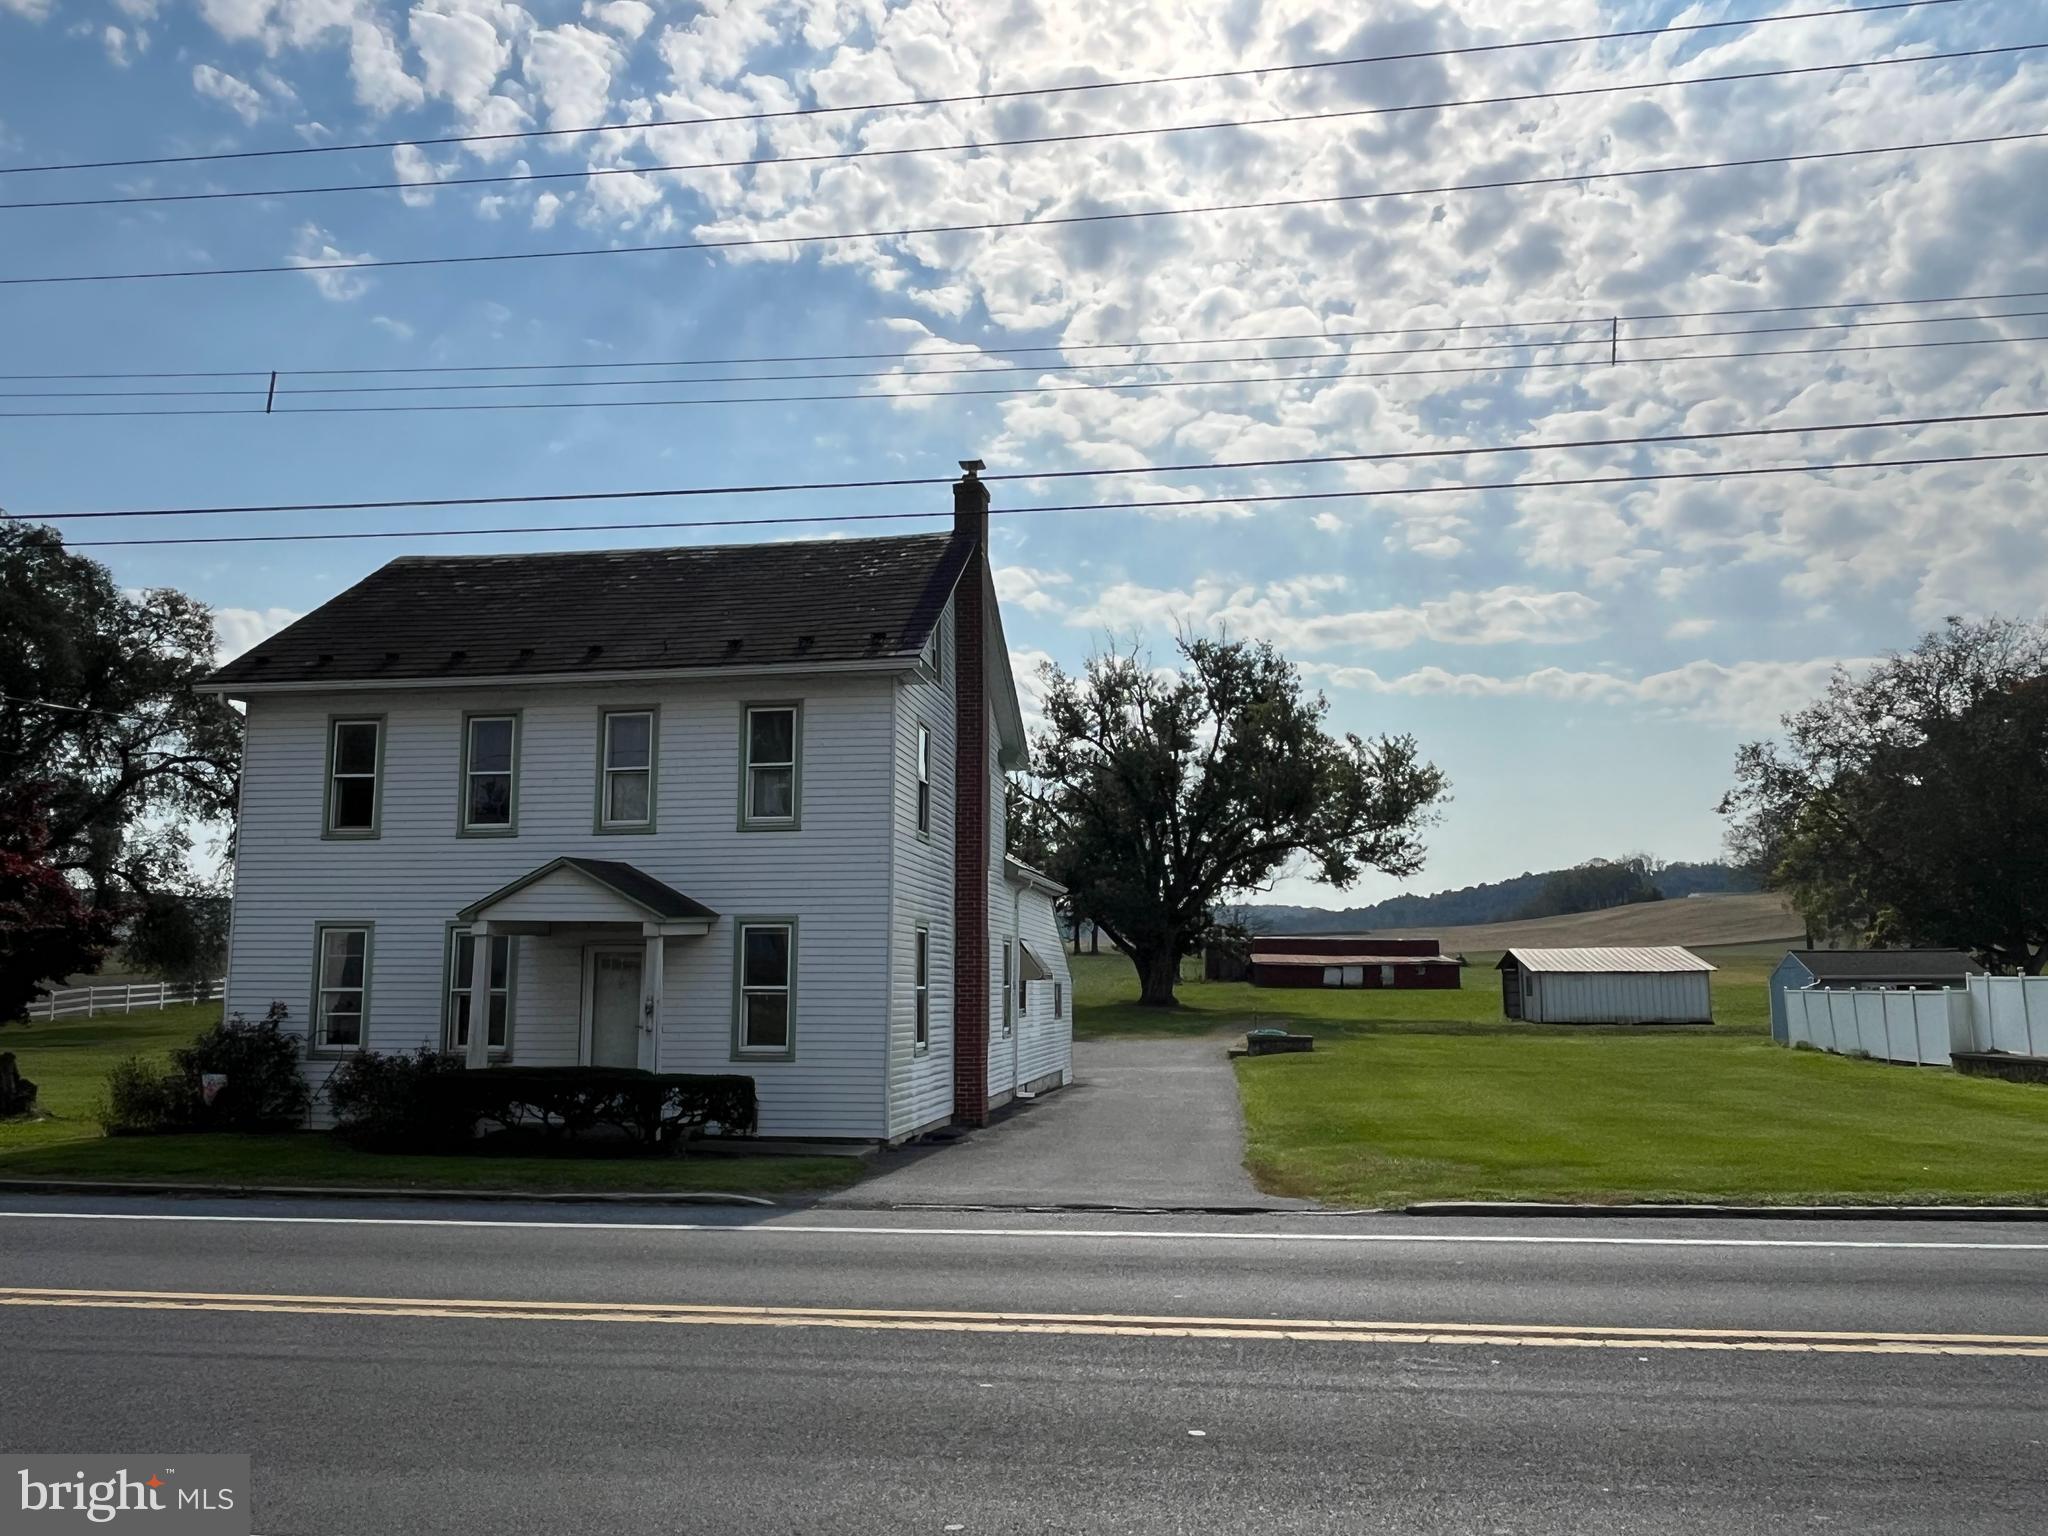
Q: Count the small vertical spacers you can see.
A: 2